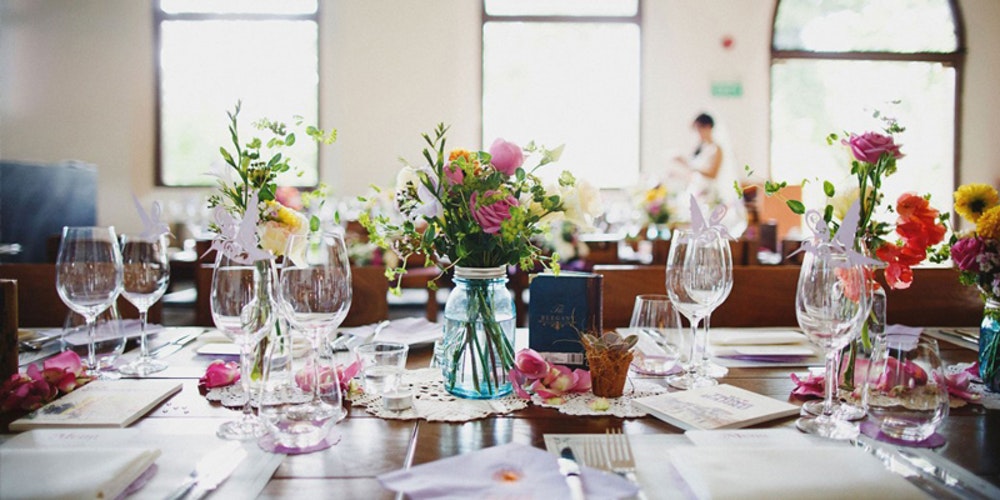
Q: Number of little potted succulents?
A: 1